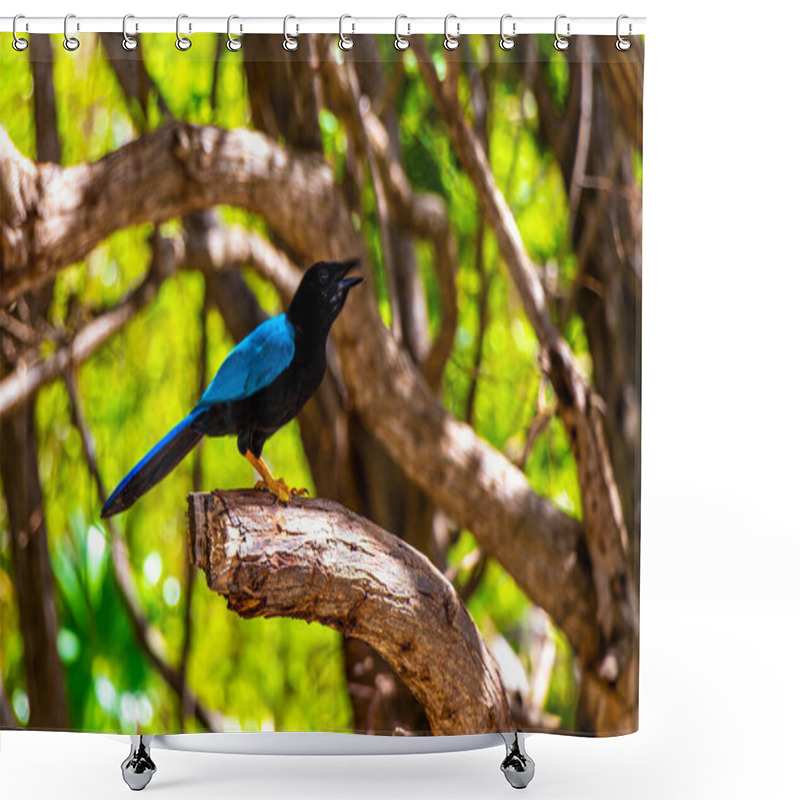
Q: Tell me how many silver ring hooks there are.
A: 12